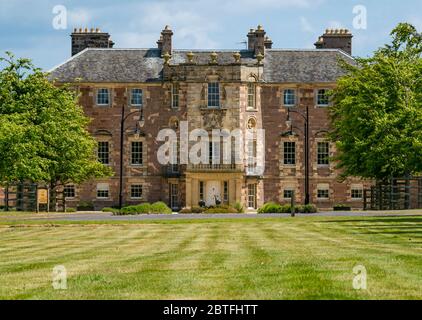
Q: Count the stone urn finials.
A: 5